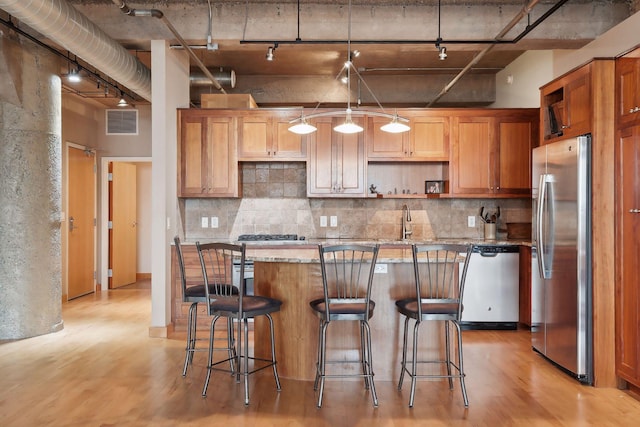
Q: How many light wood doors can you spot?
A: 2